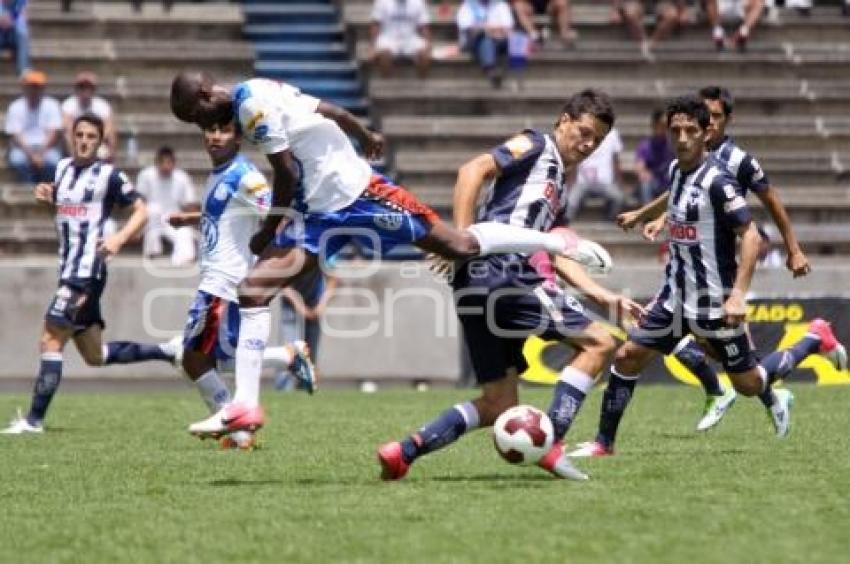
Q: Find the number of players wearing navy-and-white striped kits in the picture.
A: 4